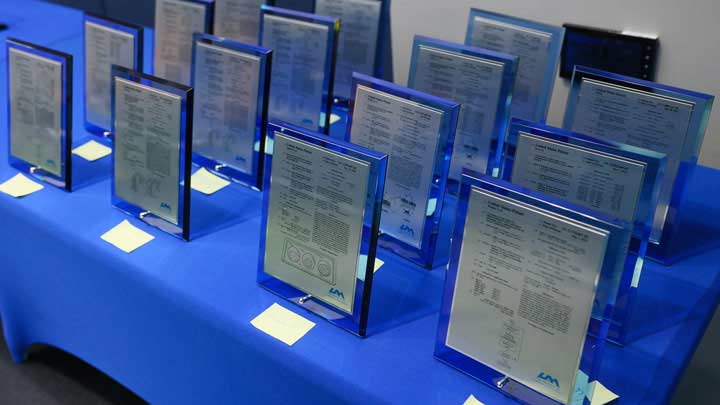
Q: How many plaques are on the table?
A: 15